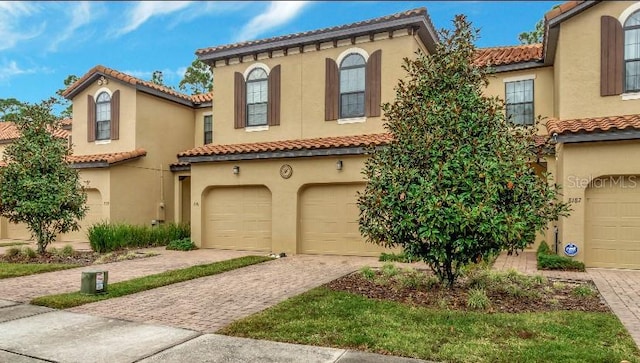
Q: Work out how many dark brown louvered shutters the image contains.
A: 7